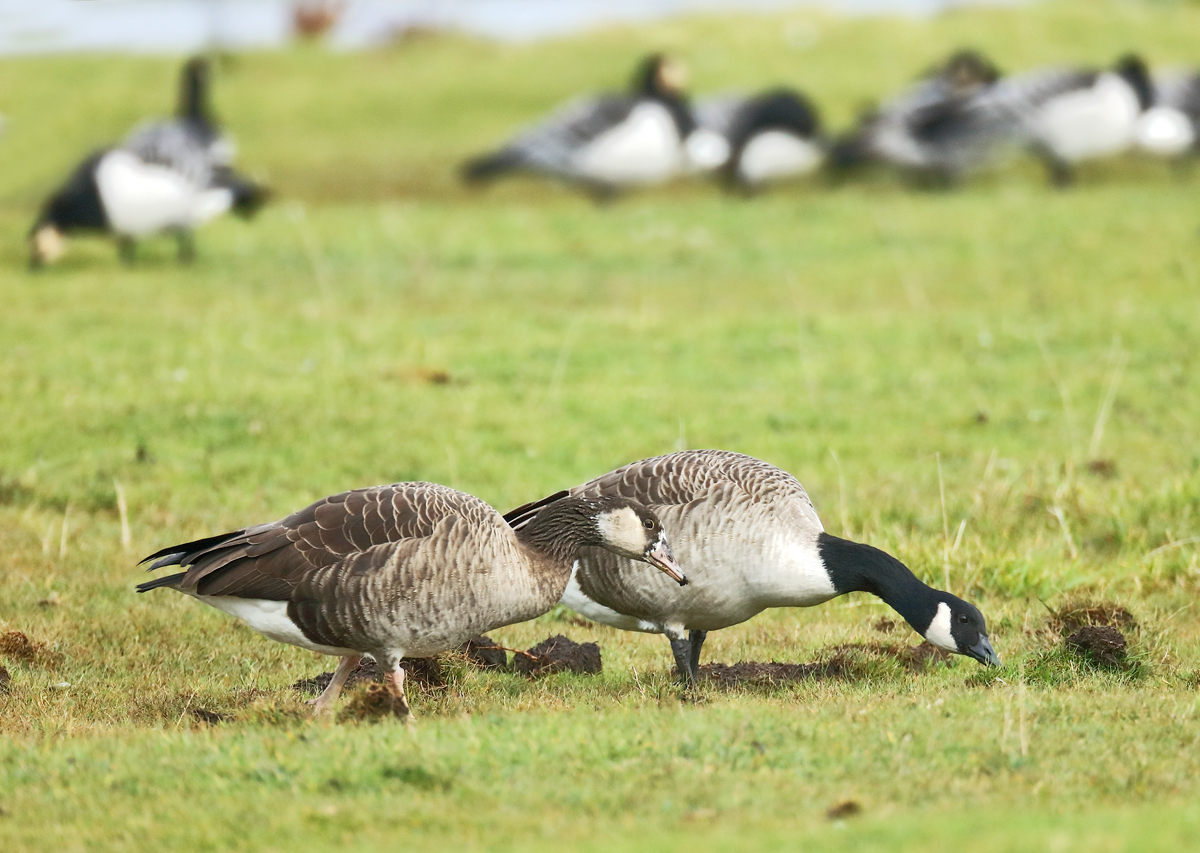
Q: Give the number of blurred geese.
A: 7